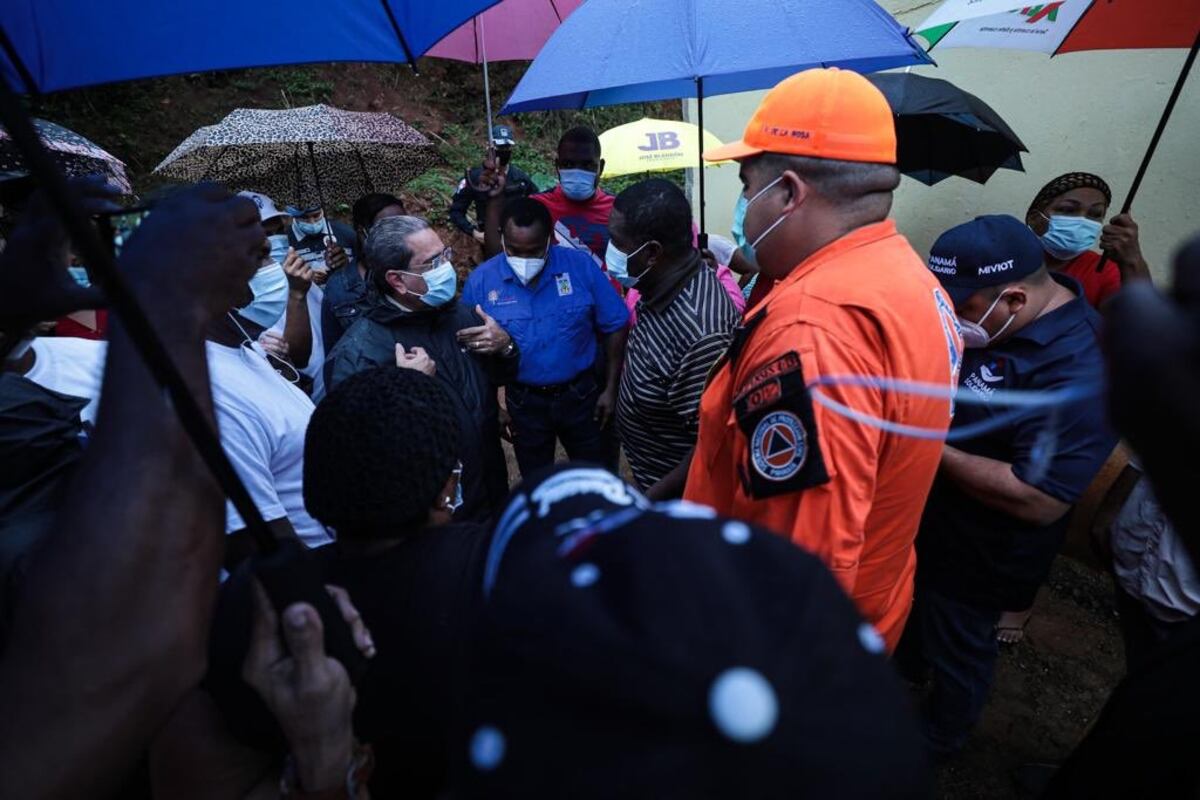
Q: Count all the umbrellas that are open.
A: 8